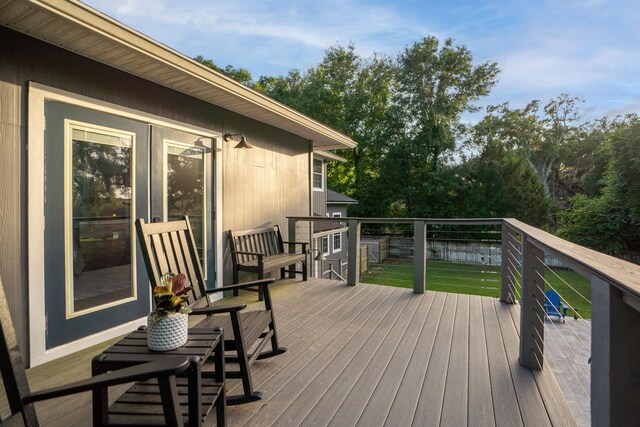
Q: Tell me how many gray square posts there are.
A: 6